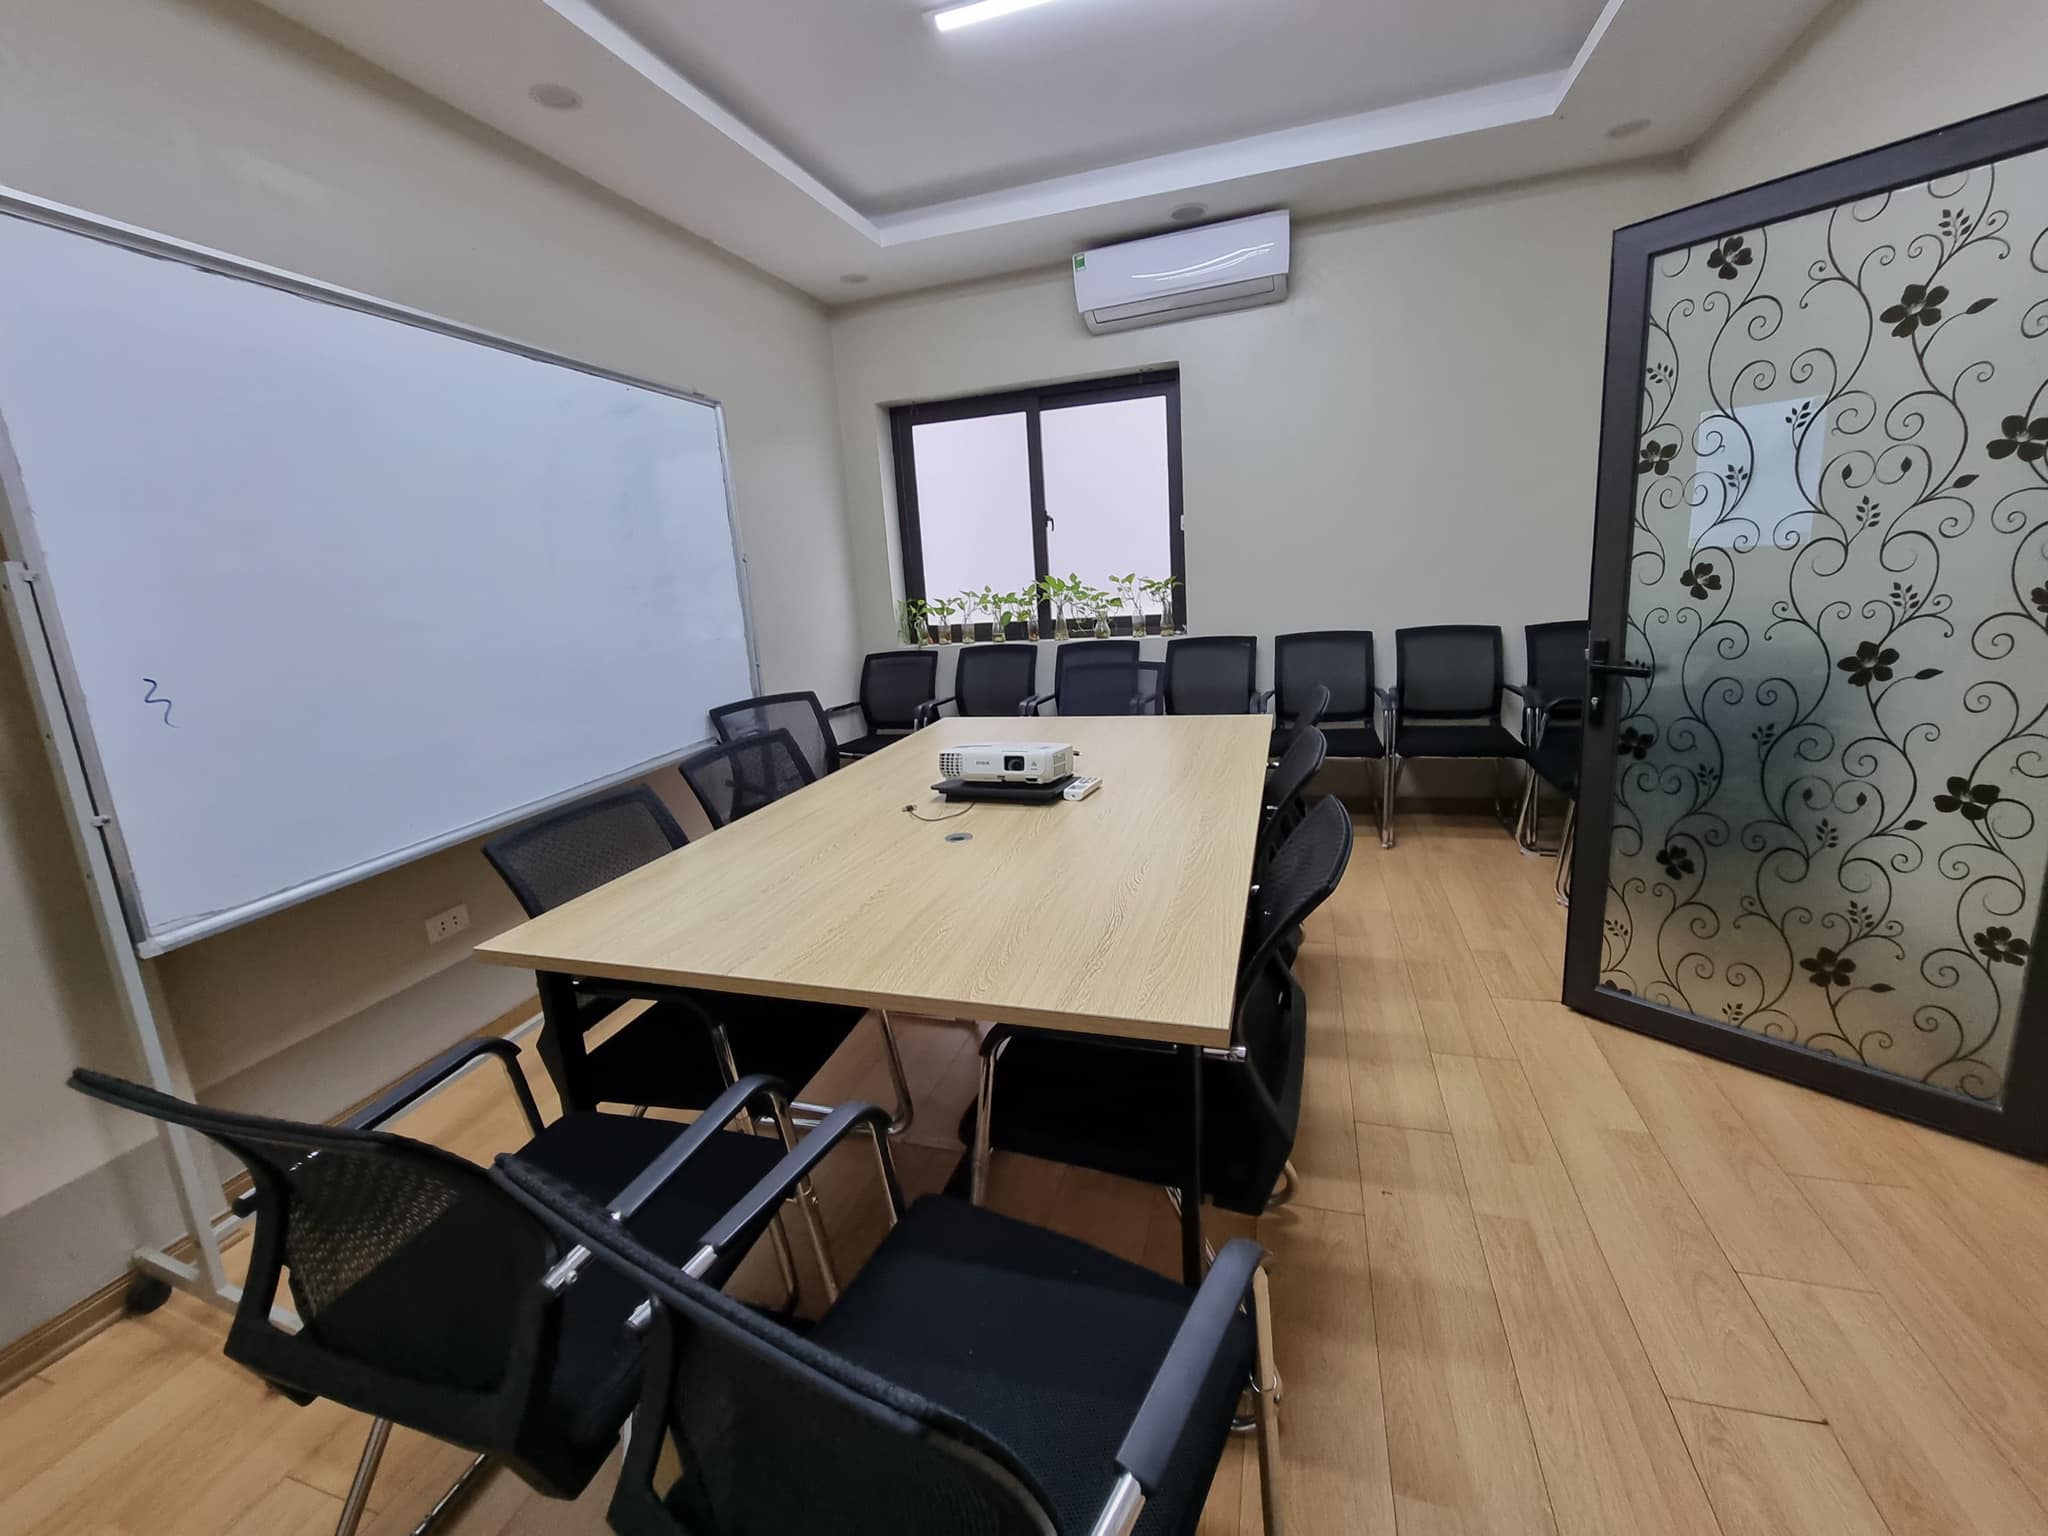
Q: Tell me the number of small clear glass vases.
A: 9